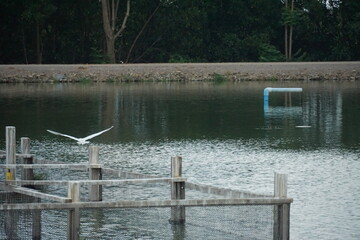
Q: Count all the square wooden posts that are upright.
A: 6